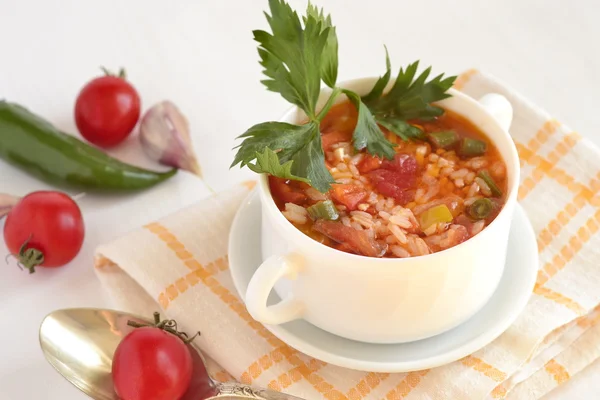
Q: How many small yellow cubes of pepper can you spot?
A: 1